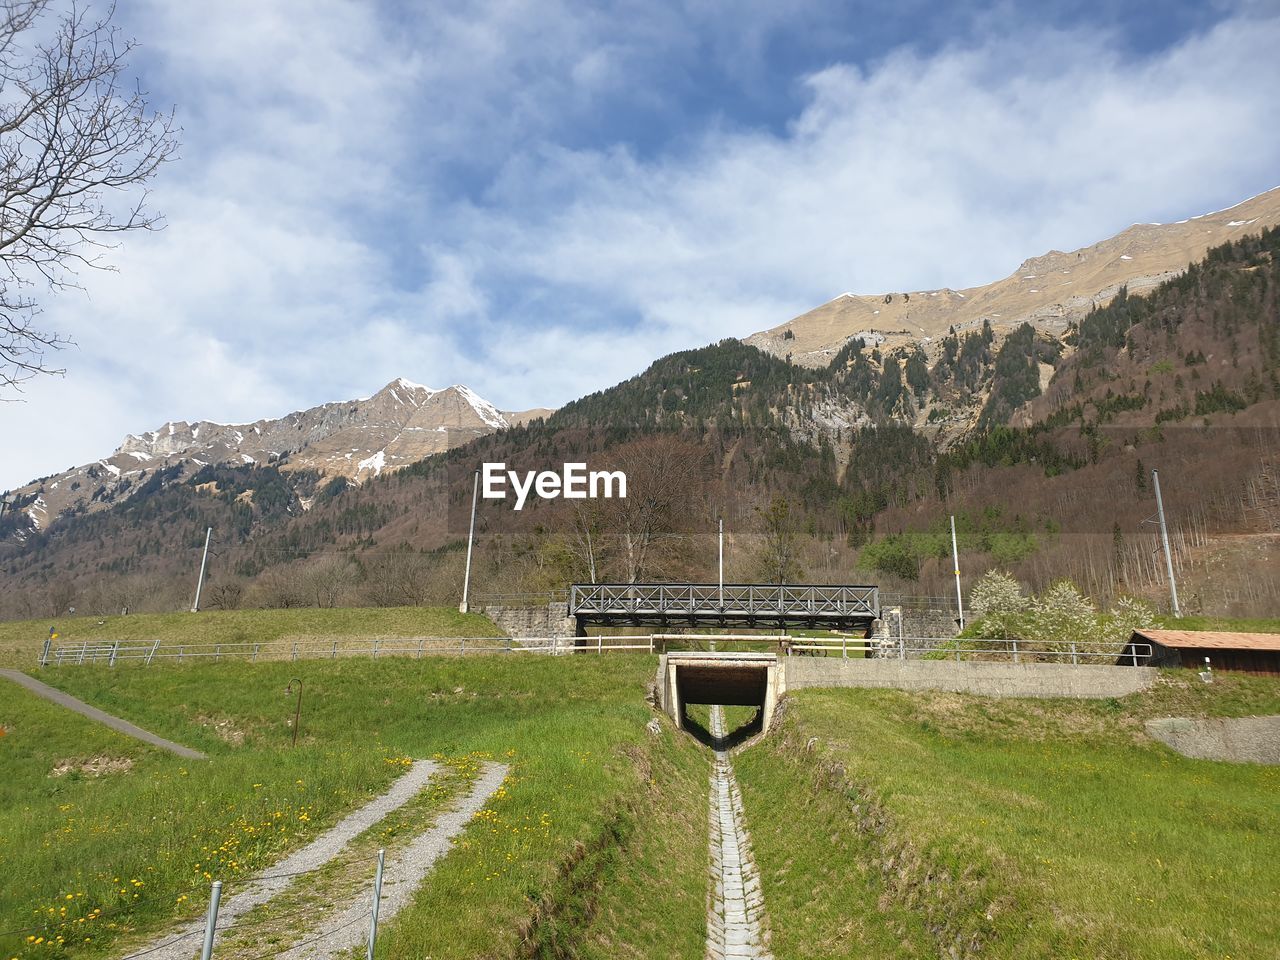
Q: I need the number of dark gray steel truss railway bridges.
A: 1